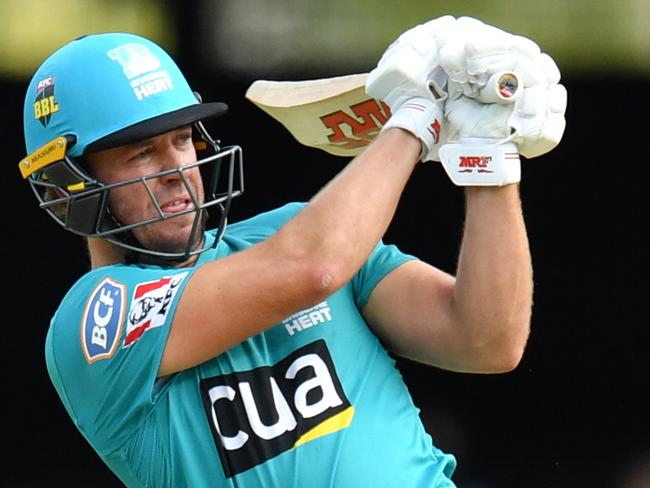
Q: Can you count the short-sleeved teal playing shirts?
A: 1